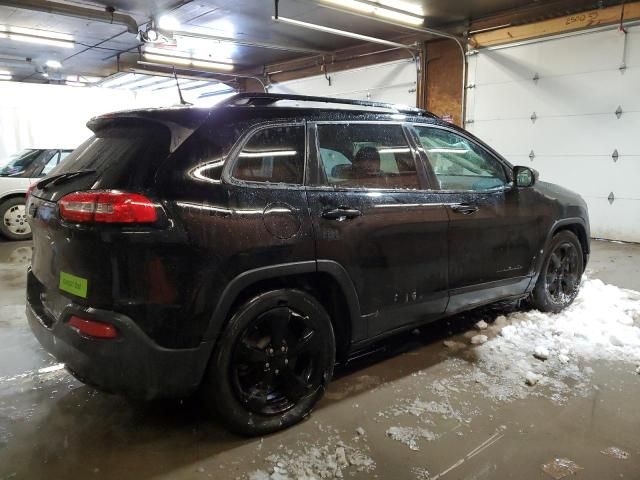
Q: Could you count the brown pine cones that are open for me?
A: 0